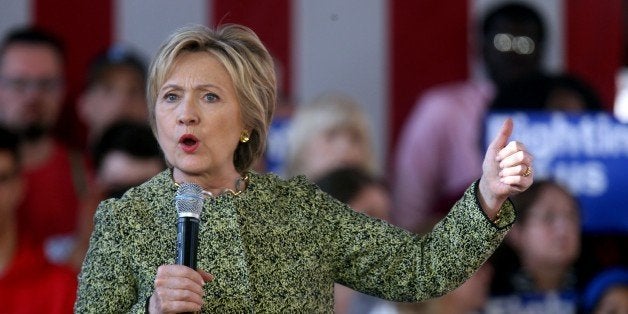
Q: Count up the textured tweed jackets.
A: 1